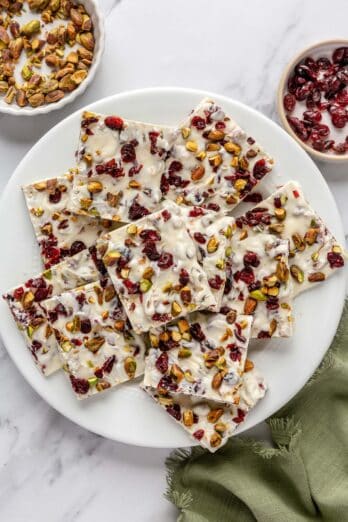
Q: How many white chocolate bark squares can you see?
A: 11